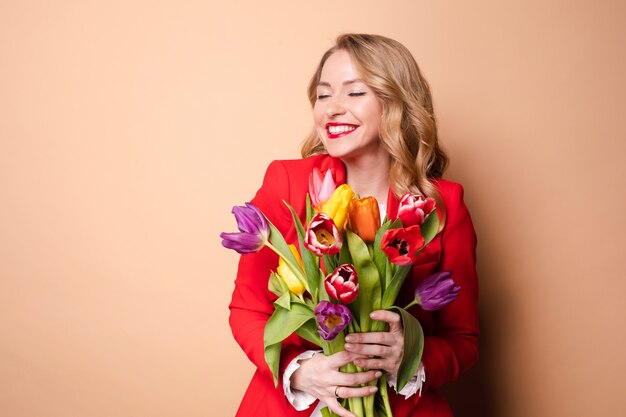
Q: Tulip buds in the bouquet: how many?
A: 11